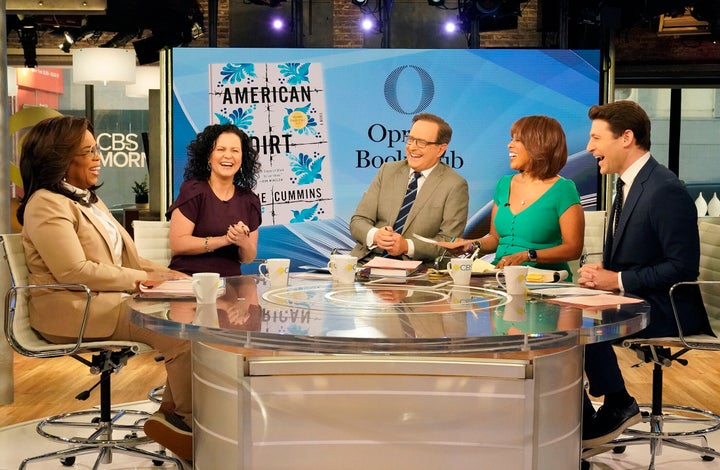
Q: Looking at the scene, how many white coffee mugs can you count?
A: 5